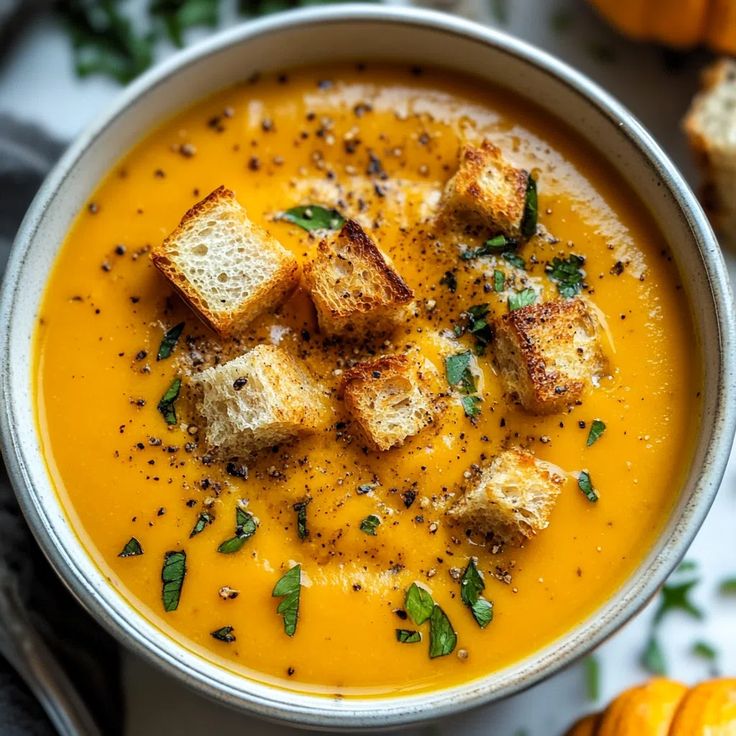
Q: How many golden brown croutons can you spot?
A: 7